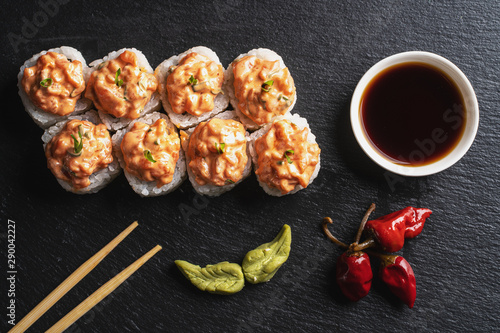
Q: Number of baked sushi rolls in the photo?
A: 8